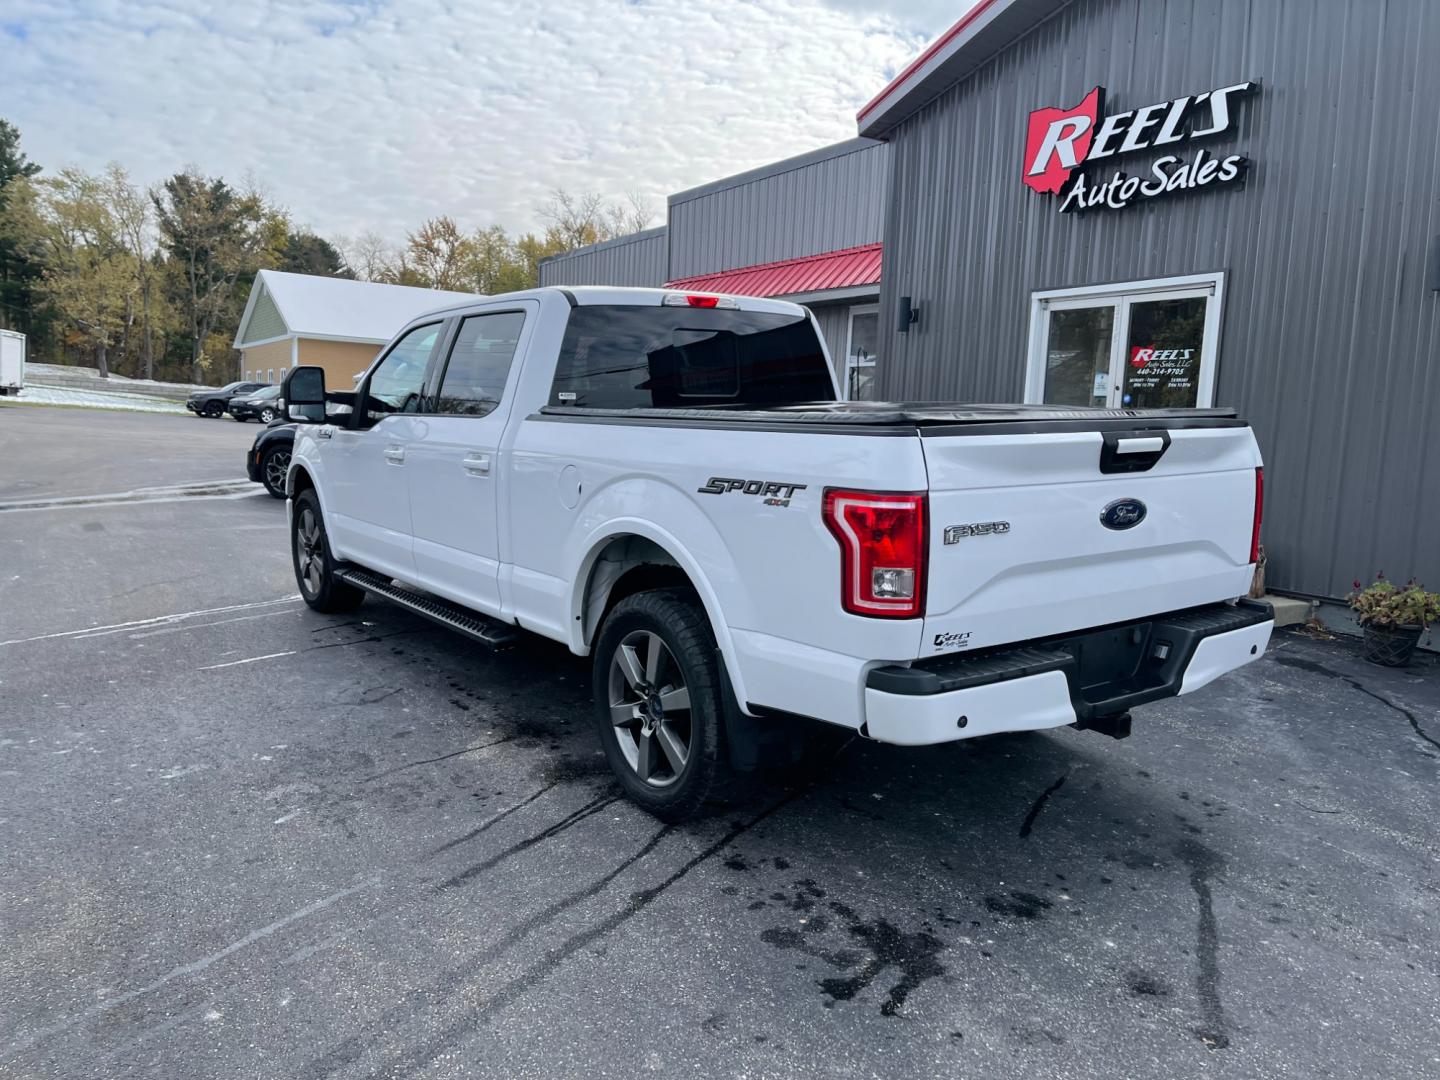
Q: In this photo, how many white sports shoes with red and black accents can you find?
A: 0